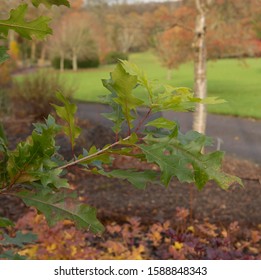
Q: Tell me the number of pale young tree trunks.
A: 1